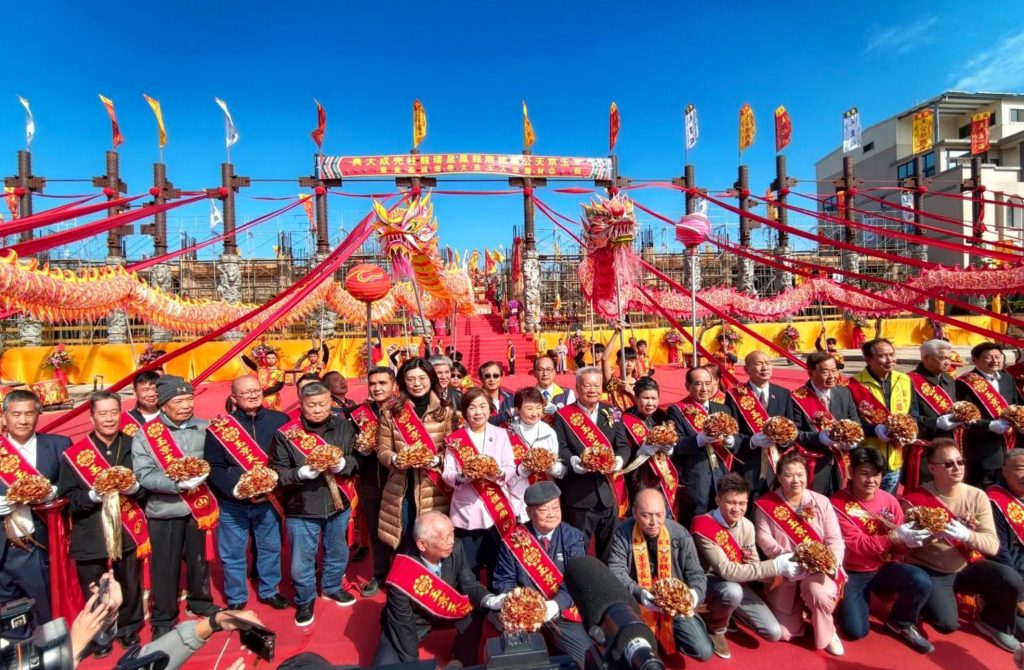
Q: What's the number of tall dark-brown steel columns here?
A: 14